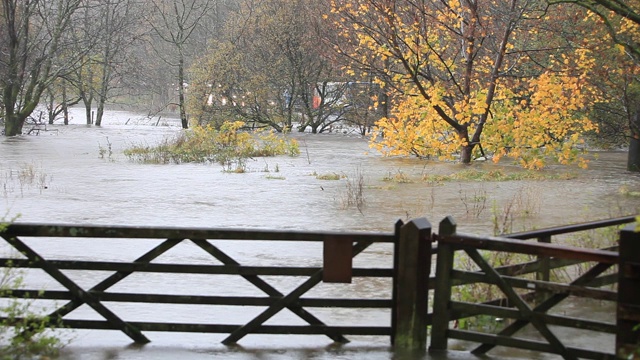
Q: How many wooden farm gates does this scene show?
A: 2